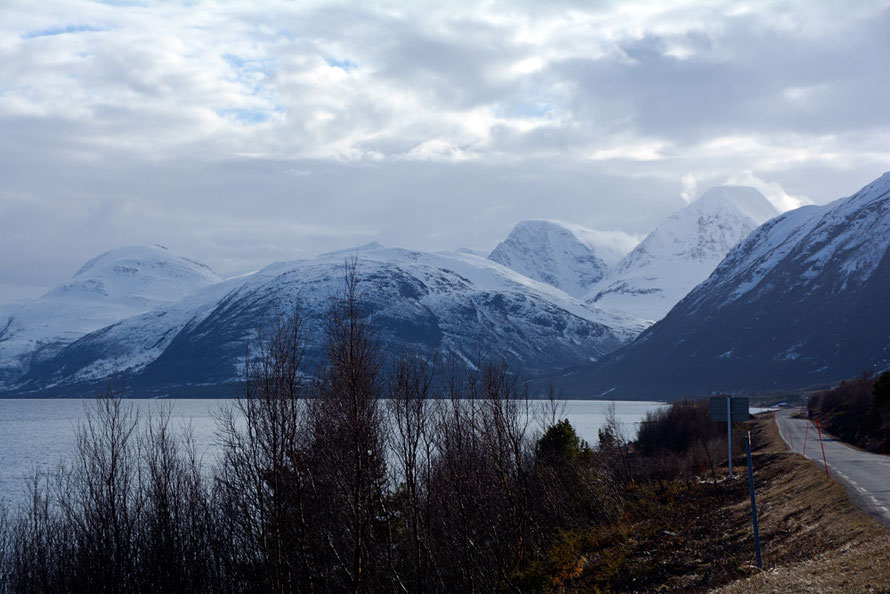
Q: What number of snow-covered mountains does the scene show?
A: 5